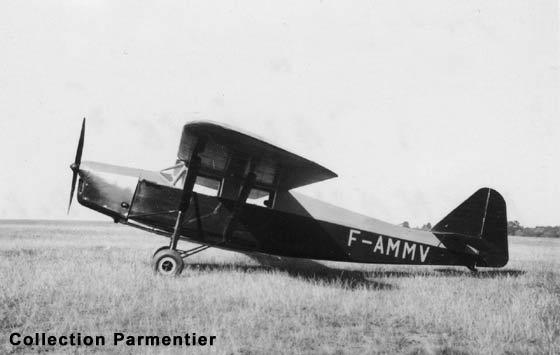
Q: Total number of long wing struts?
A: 2